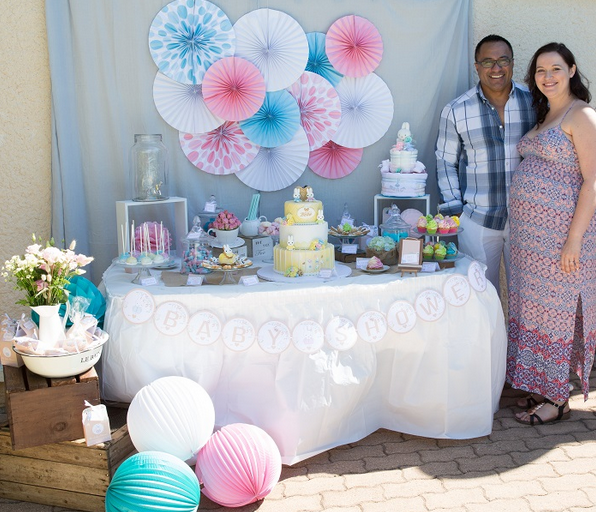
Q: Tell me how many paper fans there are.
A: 12